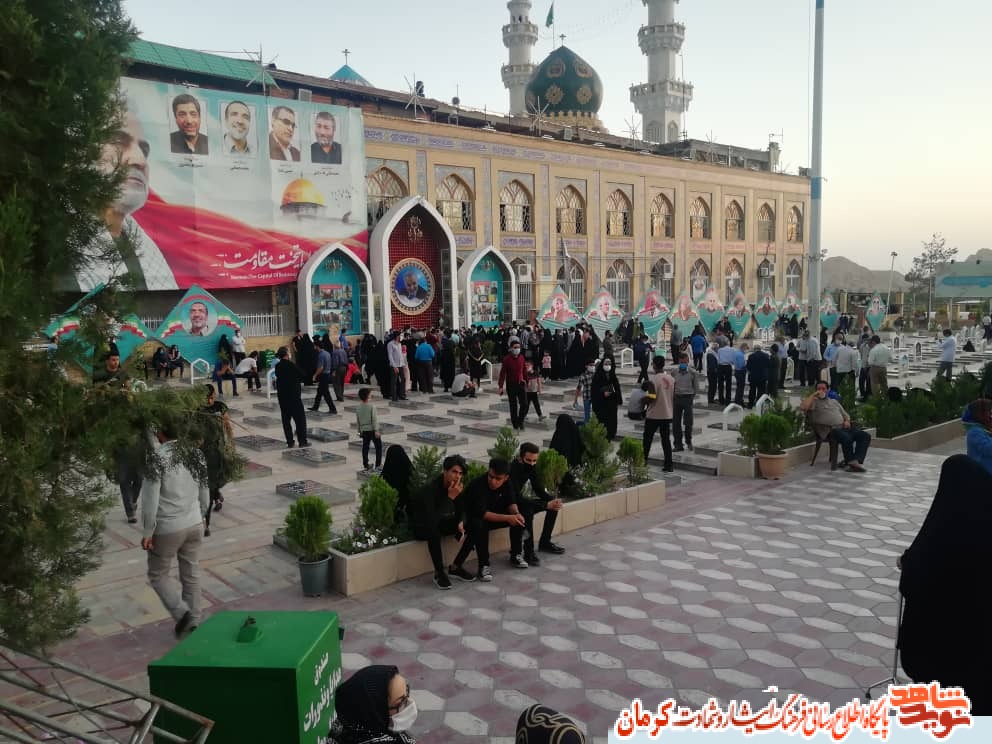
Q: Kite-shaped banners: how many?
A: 12